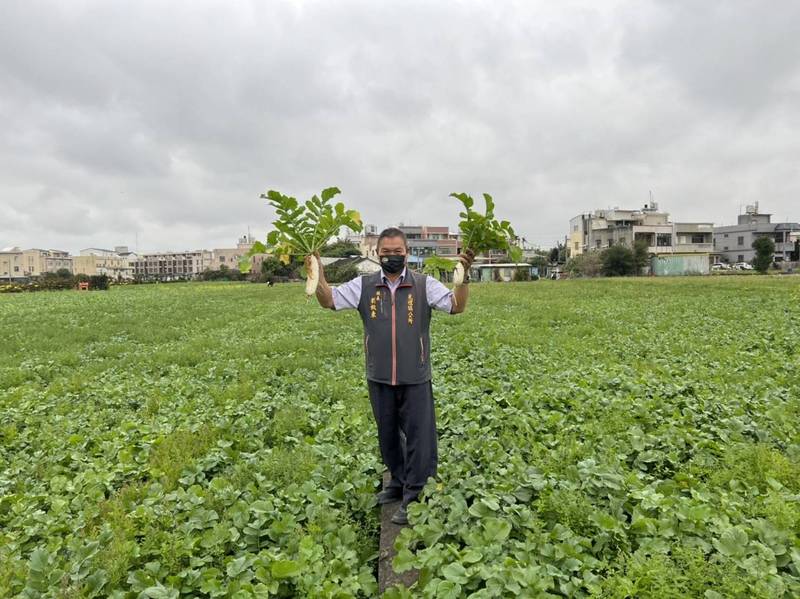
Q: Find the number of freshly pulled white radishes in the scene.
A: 2